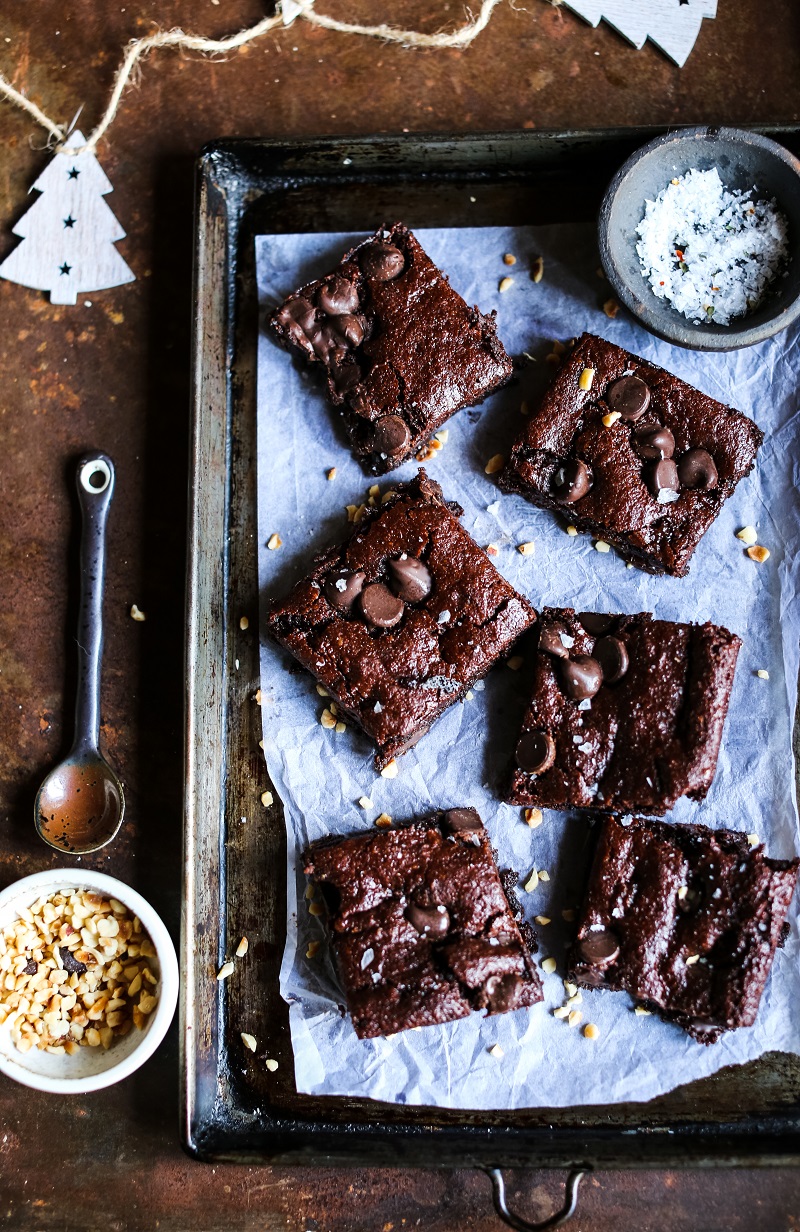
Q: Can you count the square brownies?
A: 6